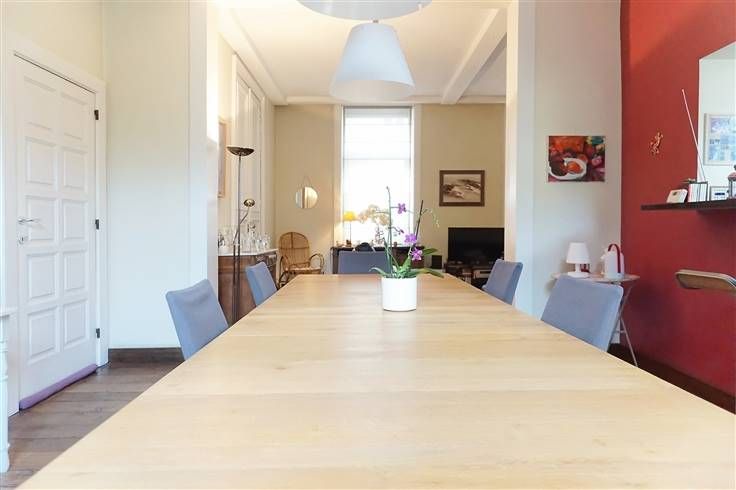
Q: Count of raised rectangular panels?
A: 10